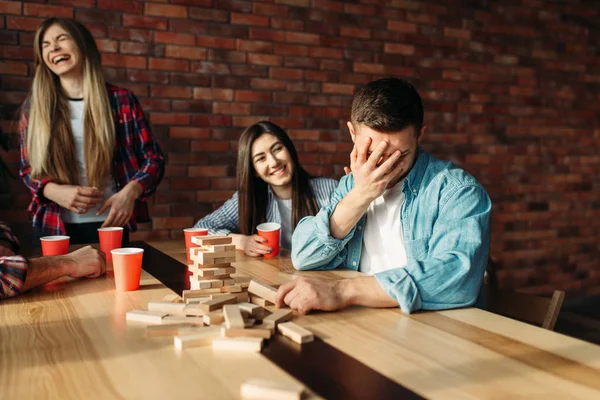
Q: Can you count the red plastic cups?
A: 5